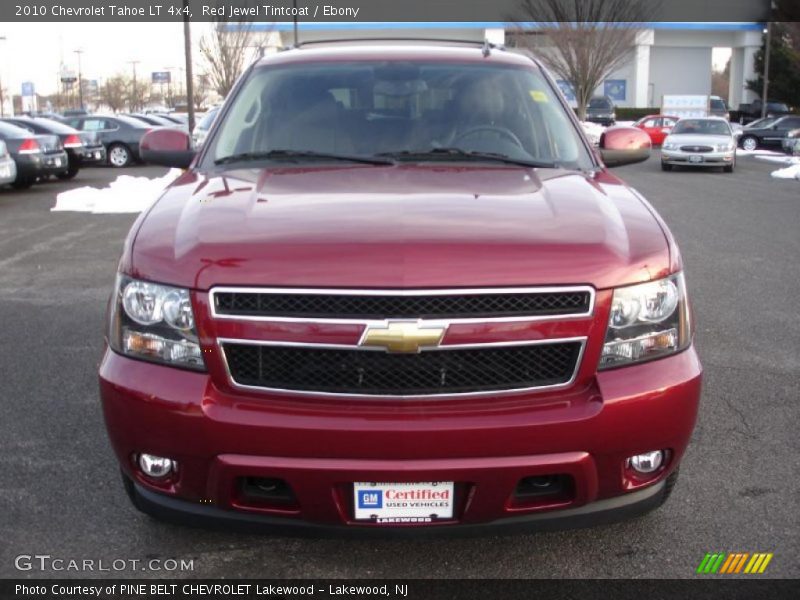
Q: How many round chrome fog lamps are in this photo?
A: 2